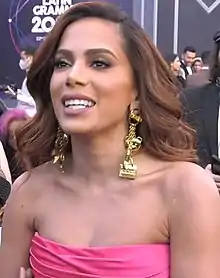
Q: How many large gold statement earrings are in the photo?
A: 2